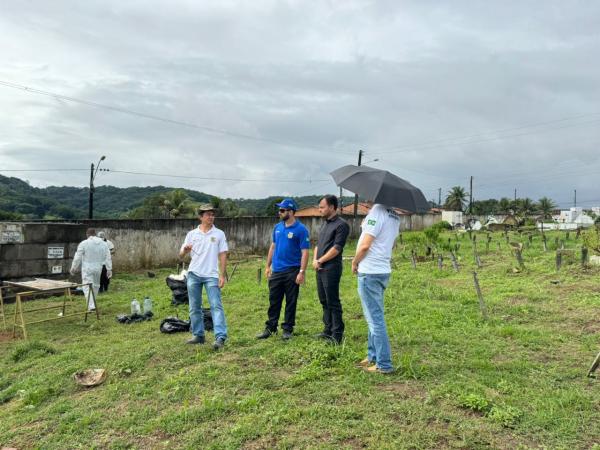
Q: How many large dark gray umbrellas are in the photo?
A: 1